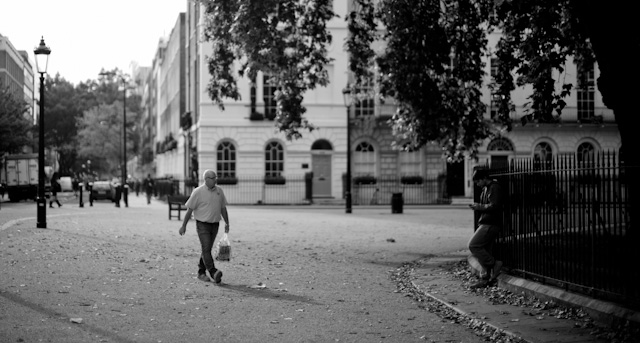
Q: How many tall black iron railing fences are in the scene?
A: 1